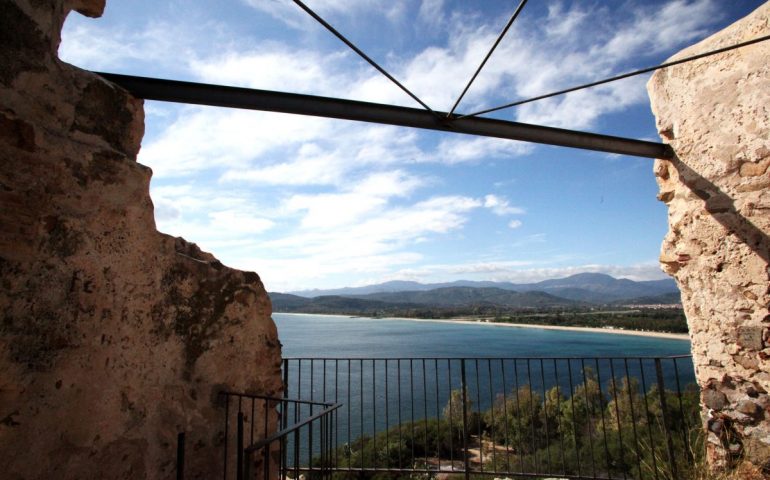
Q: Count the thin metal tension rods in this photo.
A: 3